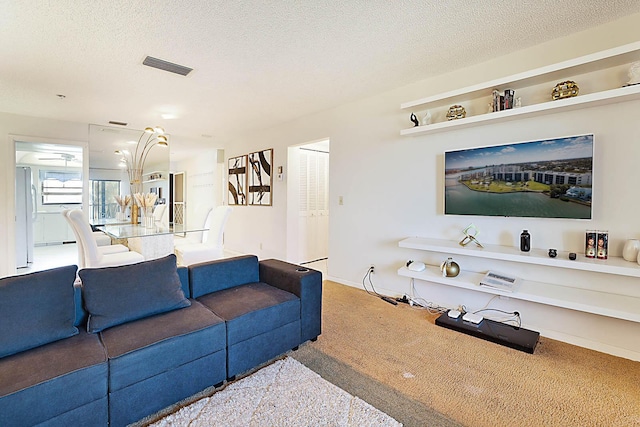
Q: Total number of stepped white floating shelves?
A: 4